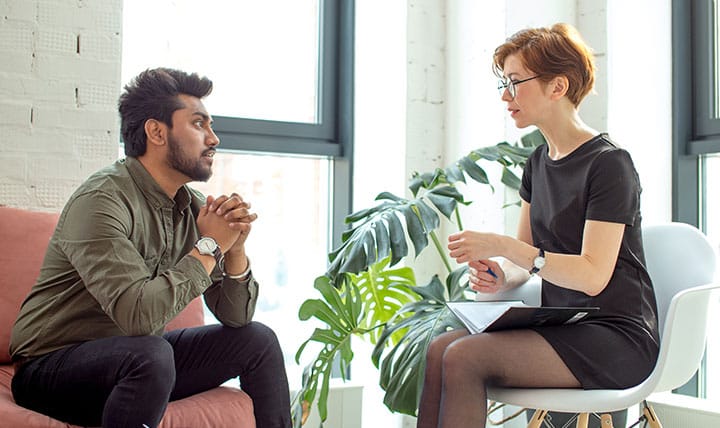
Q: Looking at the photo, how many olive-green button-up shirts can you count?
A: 1